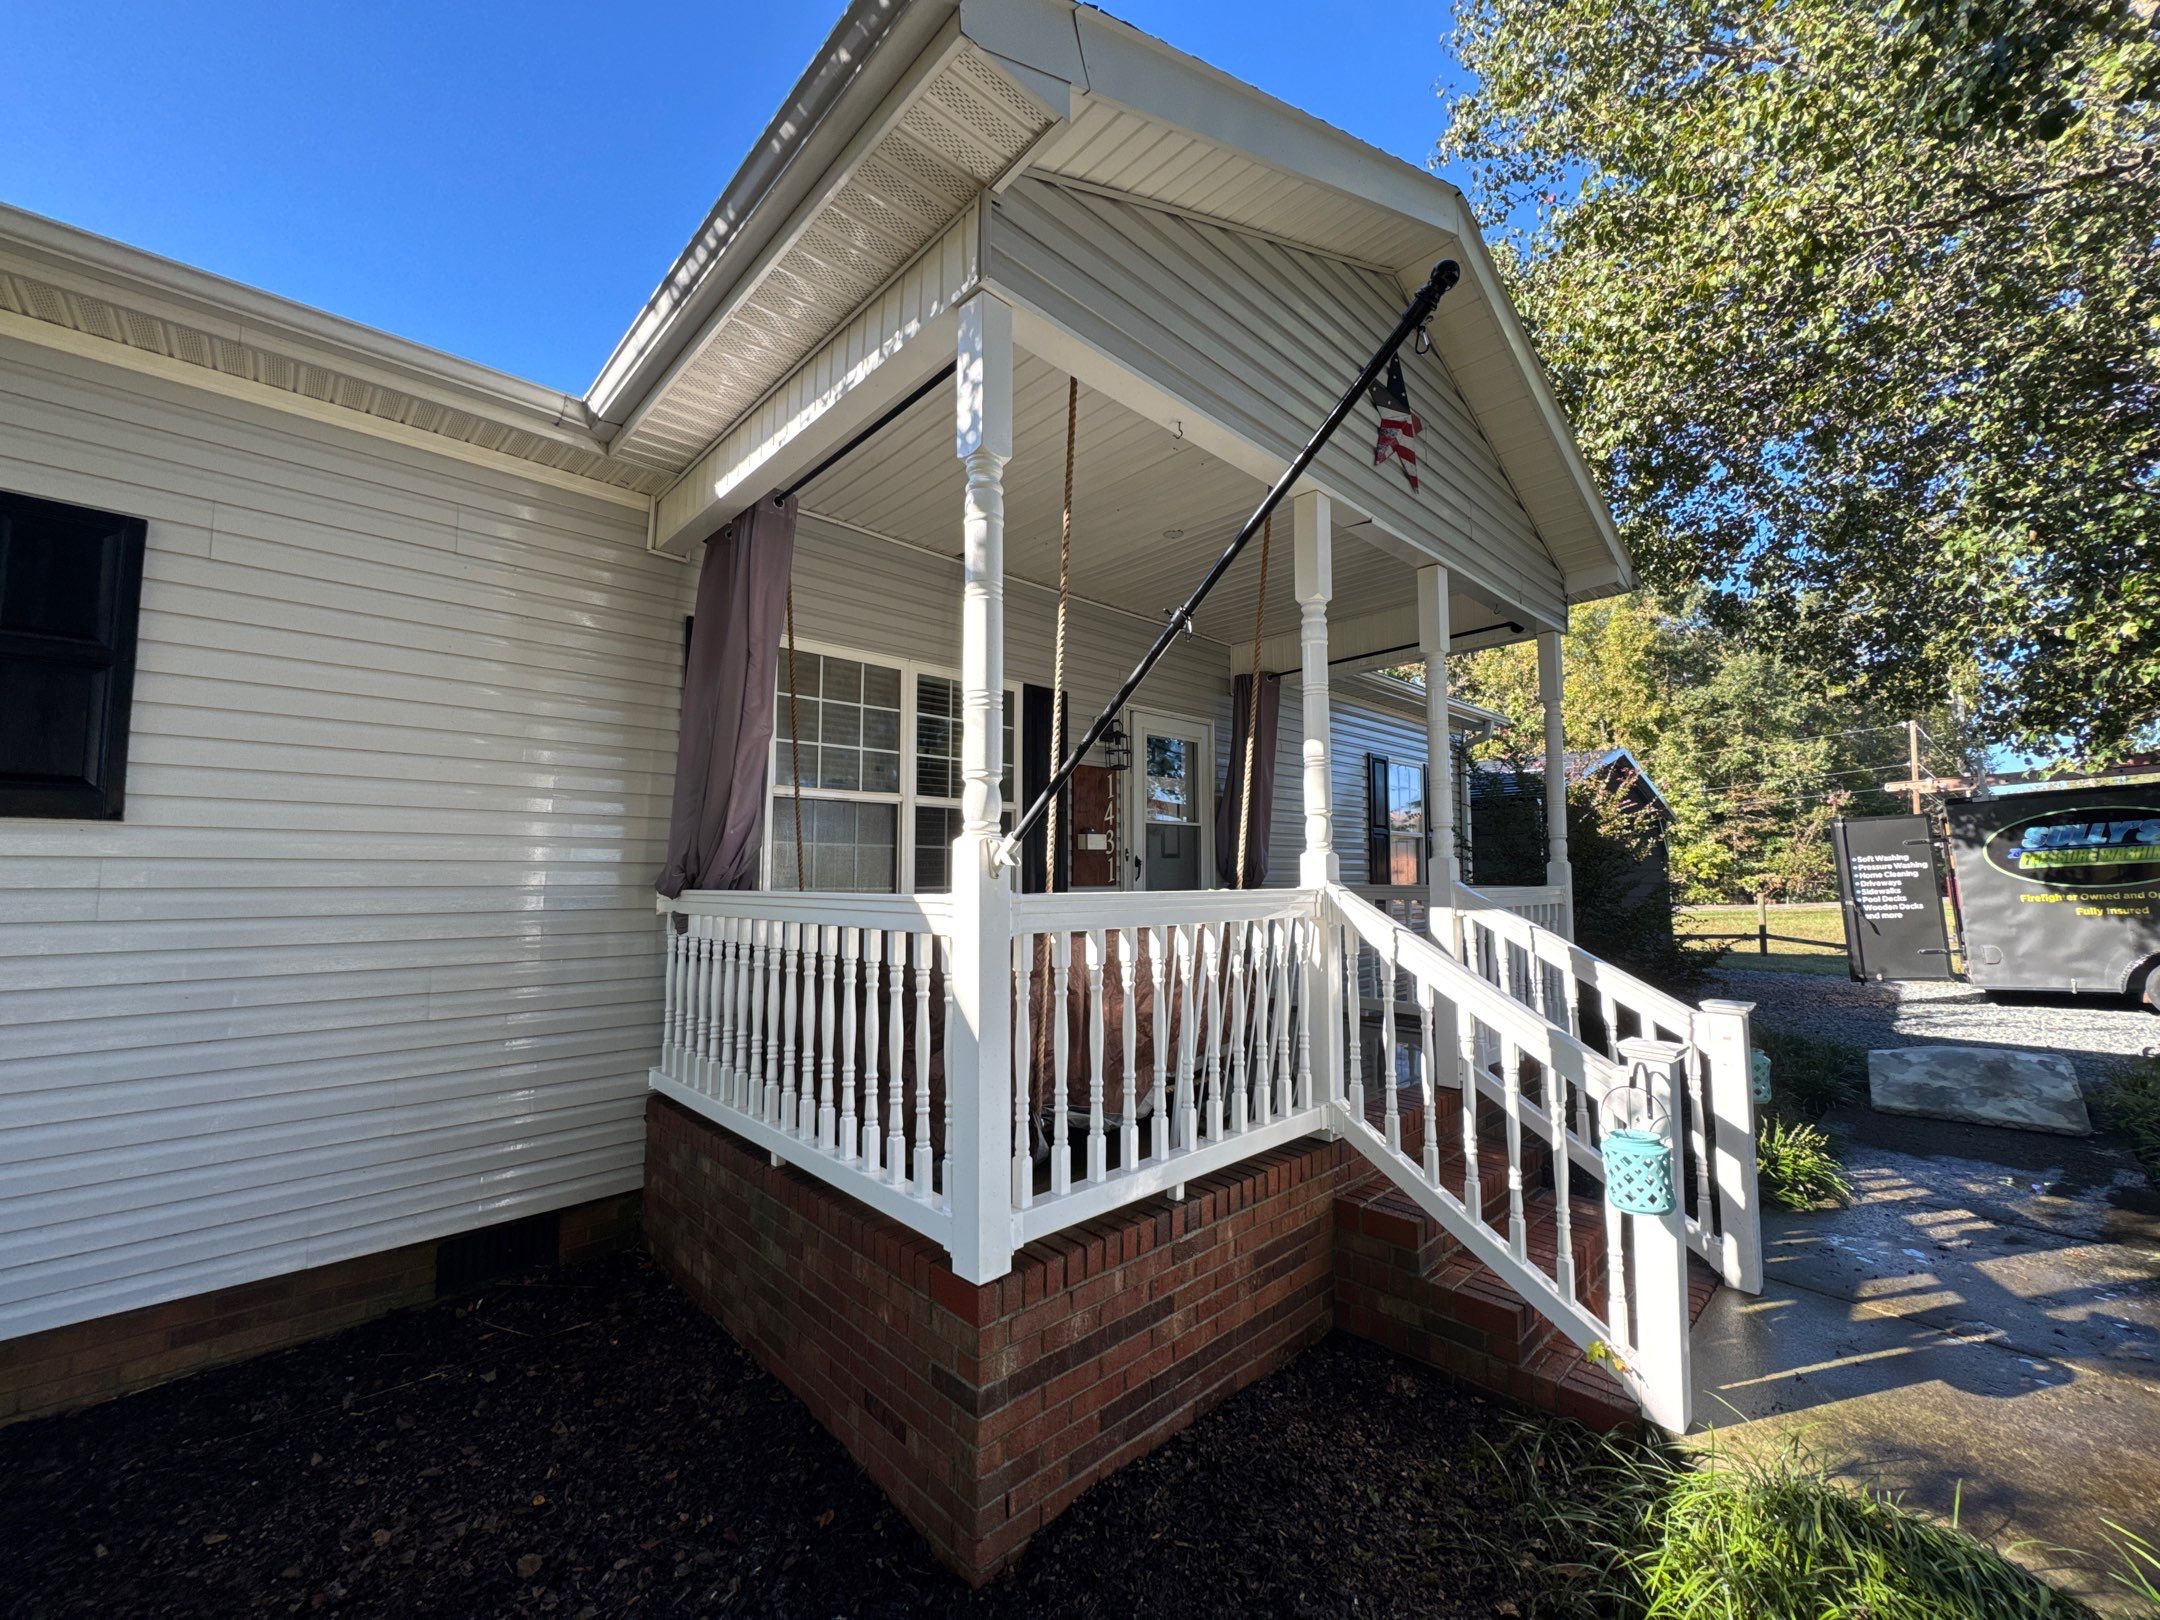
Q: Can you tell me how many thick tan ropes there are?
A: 3